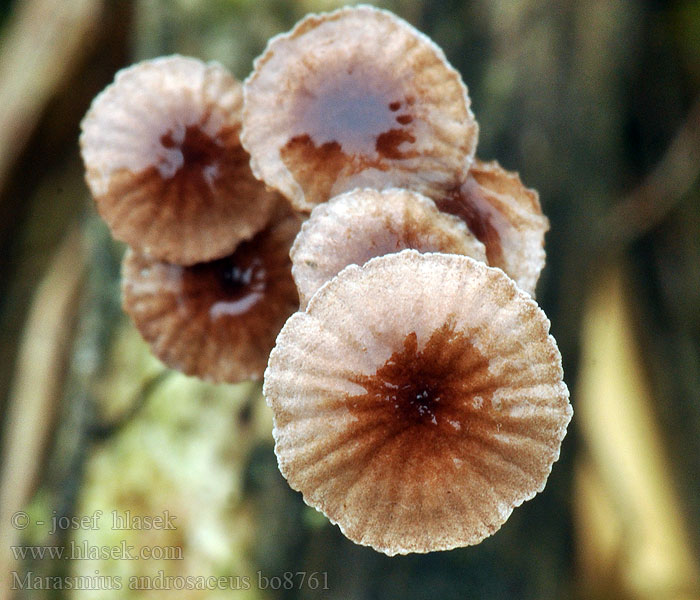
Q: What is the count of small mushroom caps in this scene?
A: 6